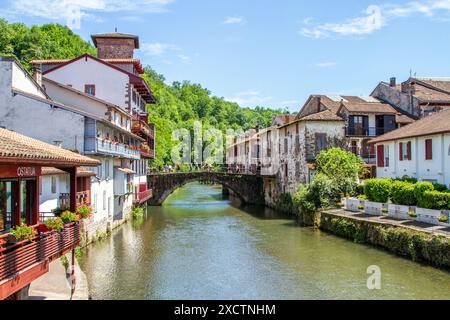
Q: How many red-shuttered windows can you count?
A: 3